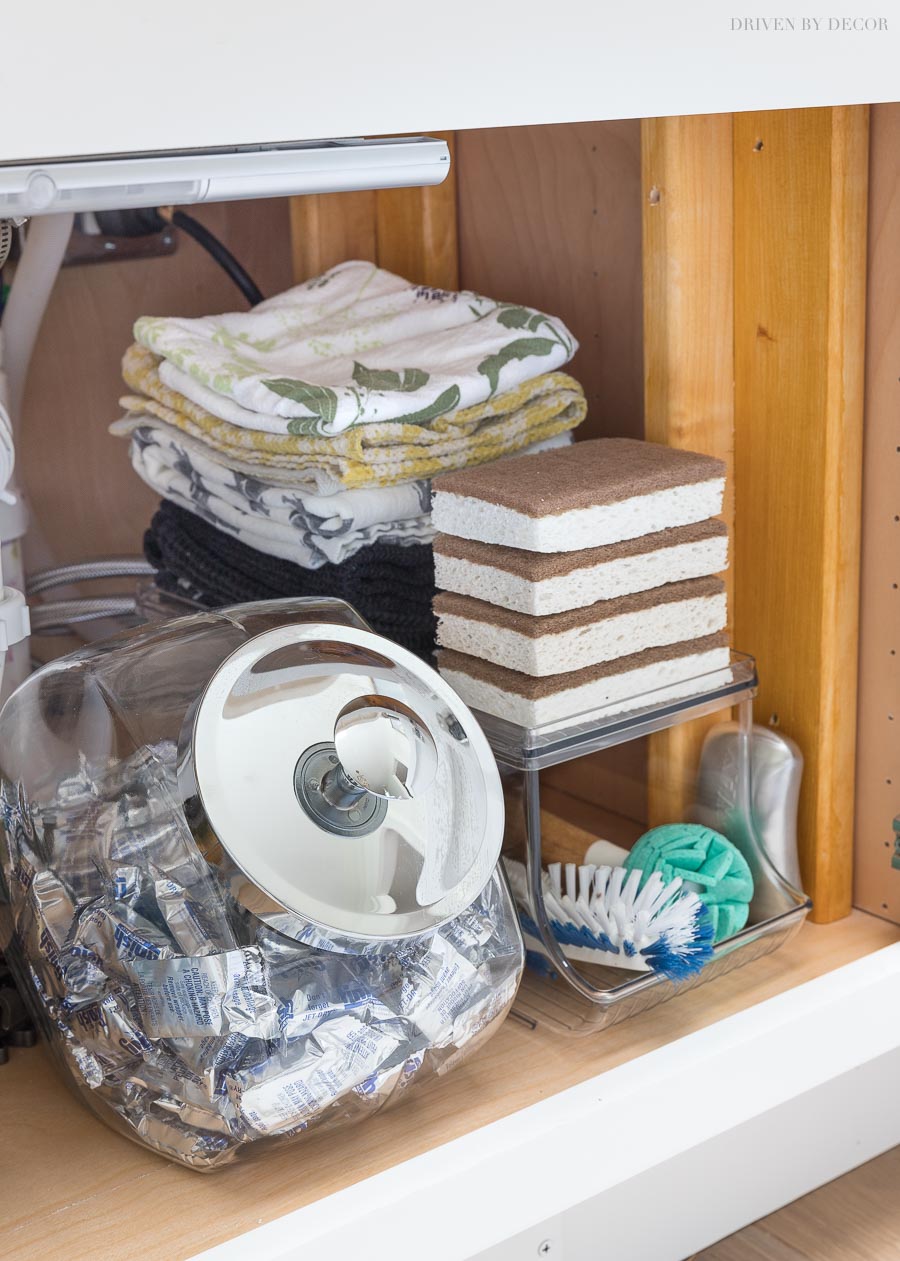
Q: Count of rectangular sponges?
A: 4